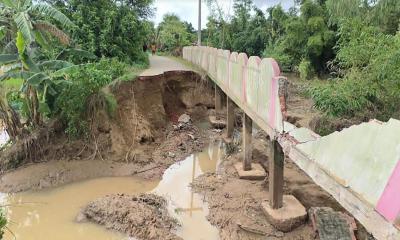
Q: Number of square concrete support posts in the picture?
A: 4